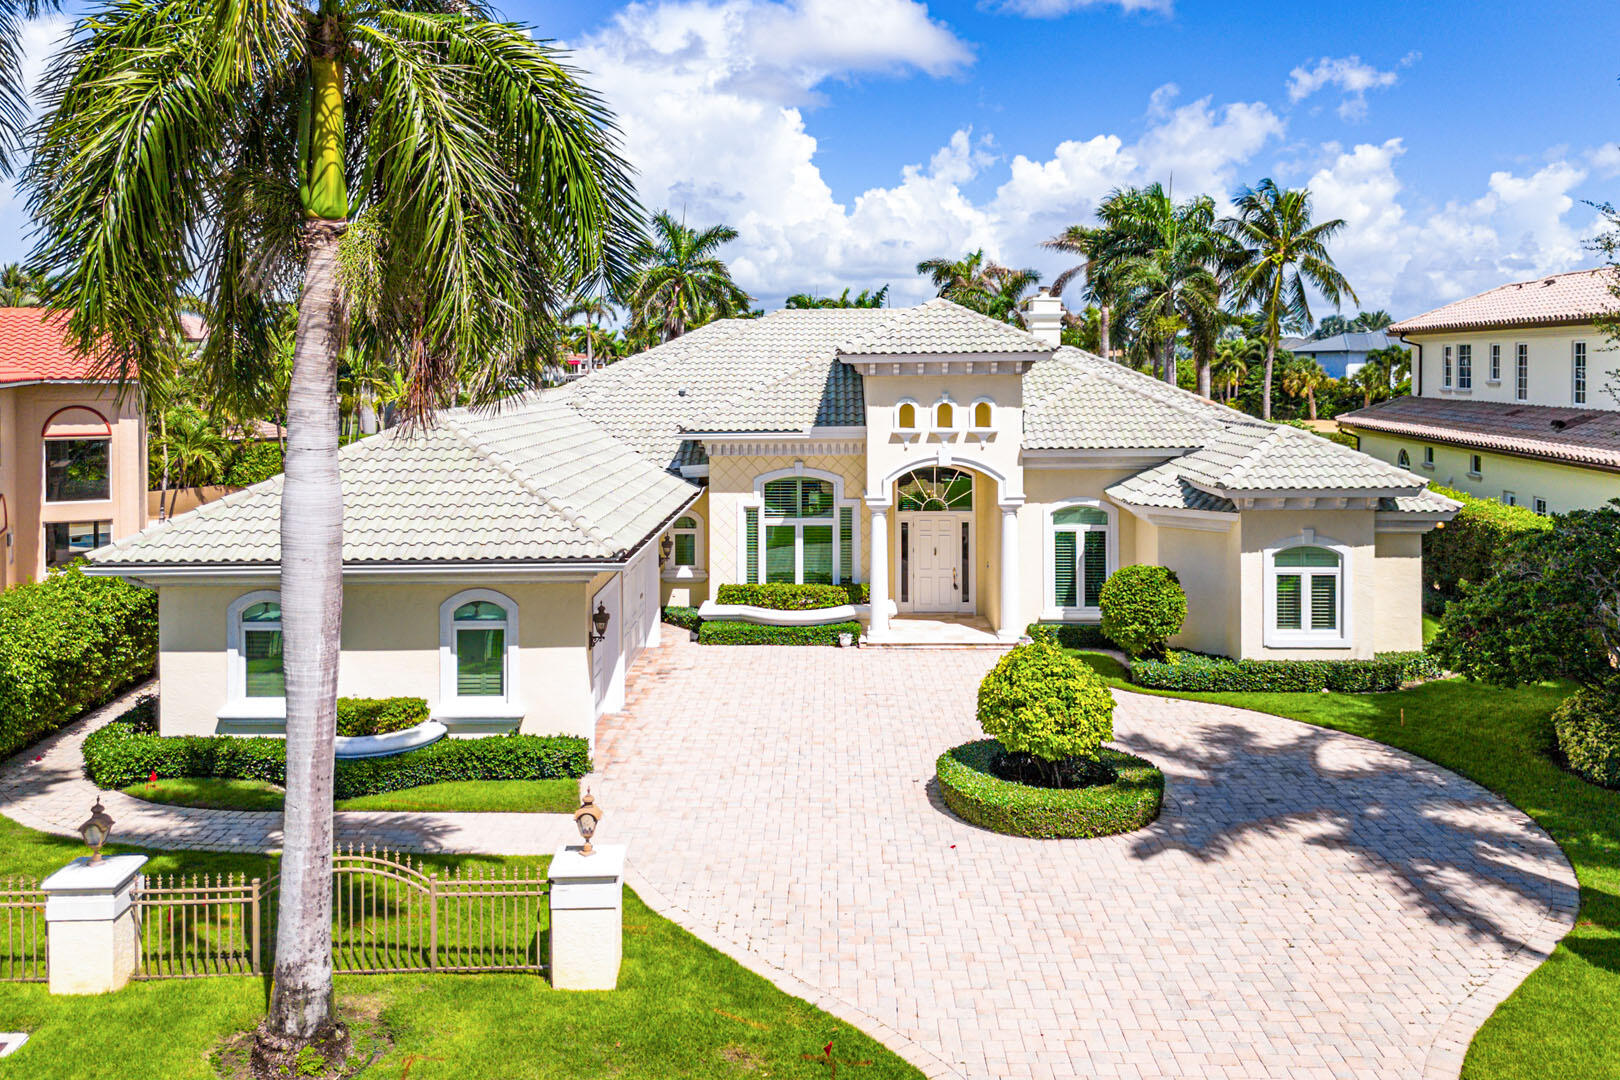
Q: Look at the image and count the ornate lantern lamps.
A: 4